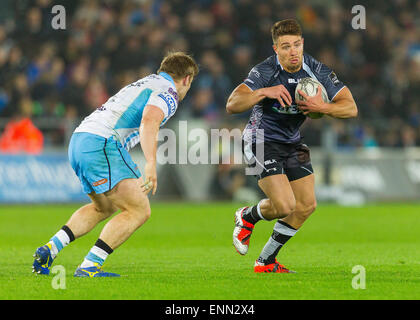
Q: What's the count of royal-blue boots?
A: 2